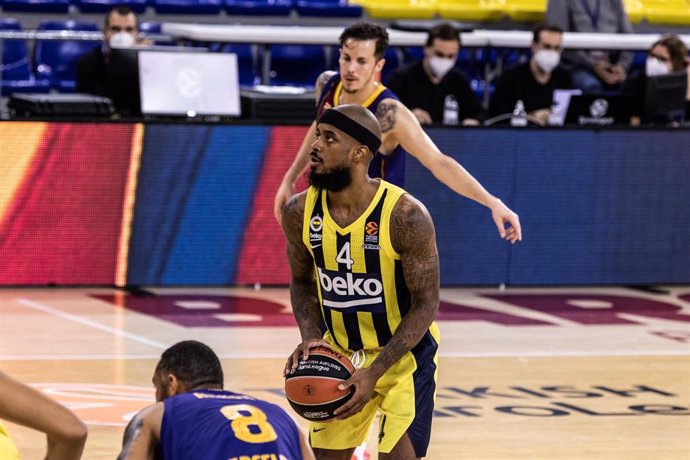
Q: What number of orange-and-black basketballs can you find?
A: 1